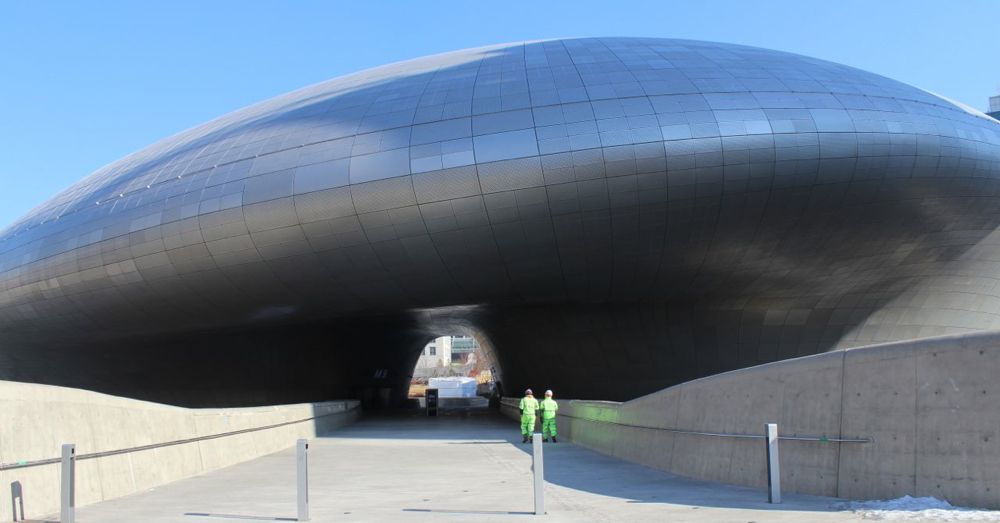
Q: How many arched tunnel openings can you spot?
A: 1